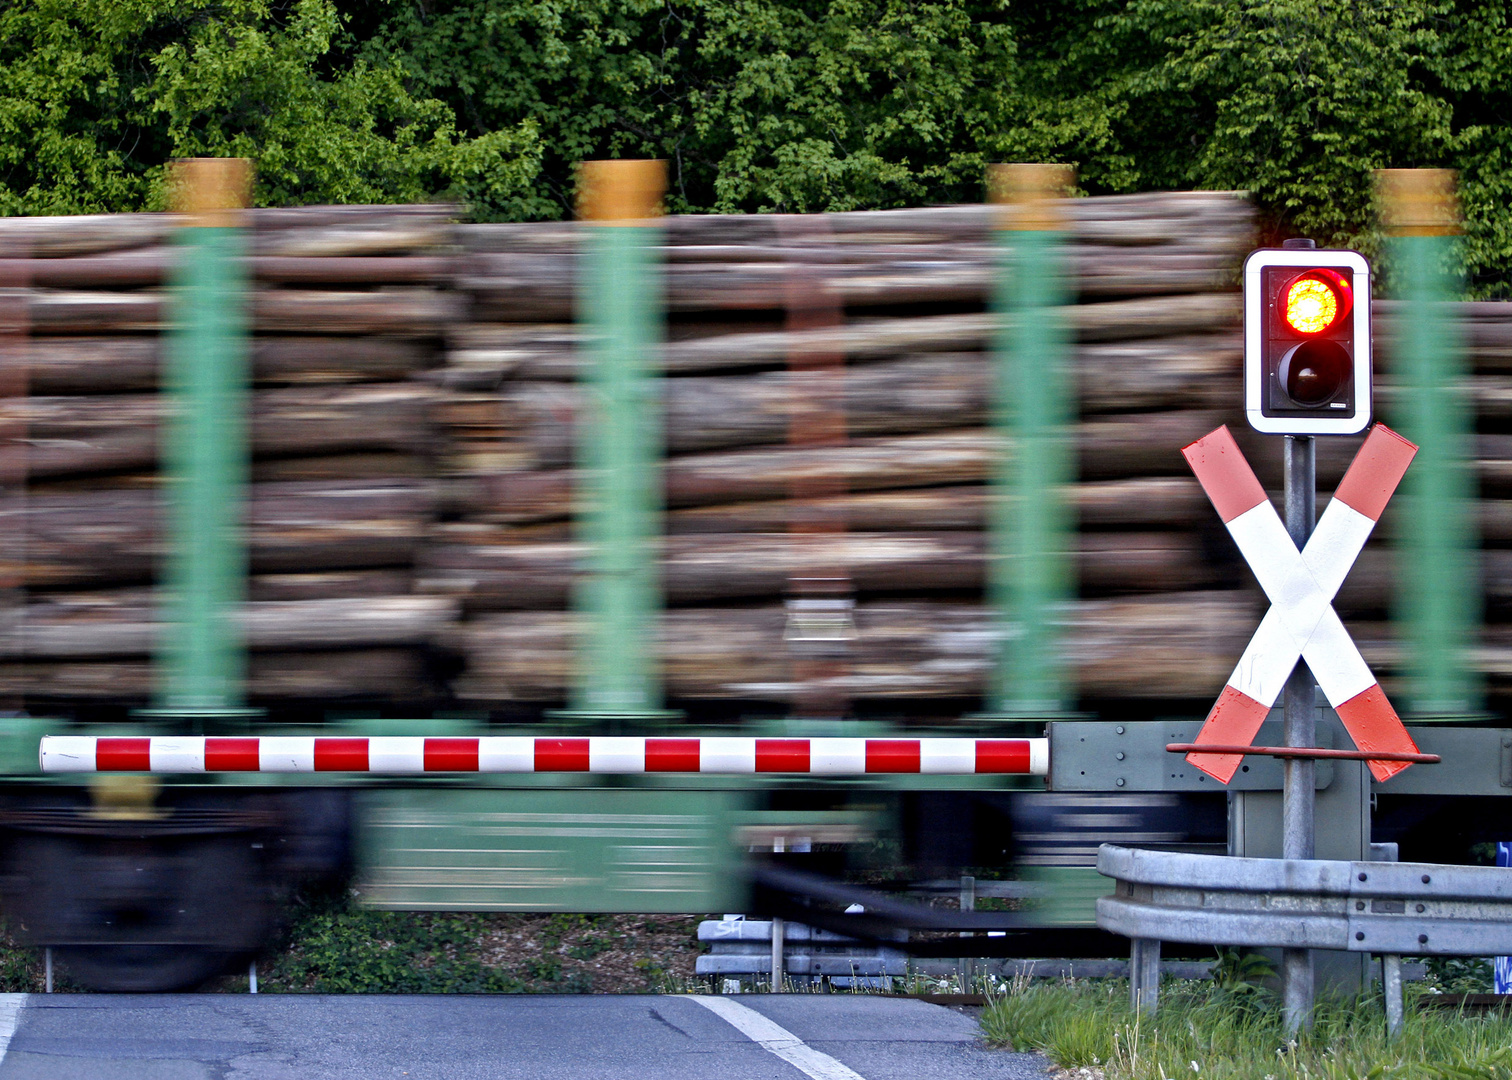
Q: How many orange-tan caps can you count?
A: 4